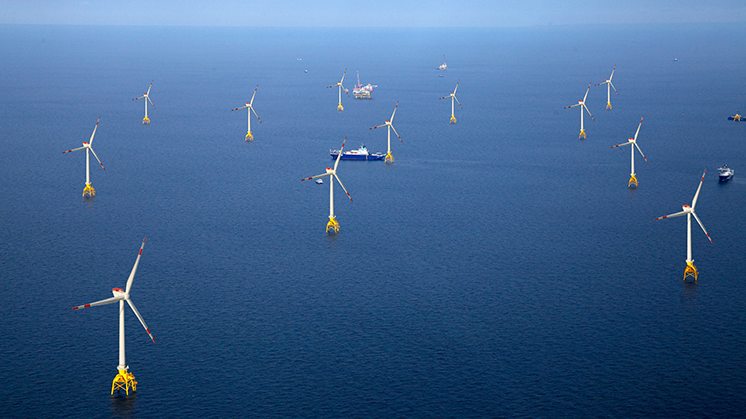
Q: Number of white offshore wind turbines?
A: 12